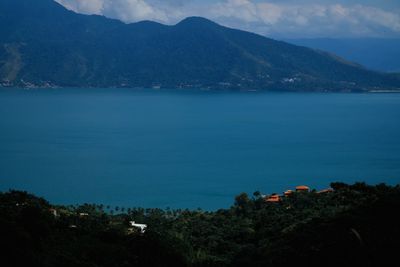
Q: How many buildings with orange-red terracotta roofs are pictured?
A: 4